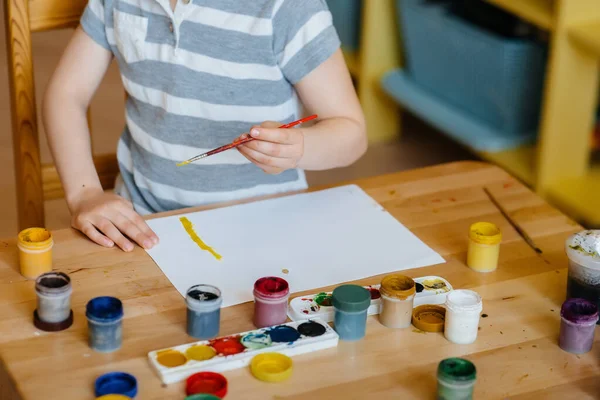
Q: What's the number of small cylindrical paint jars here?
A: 11